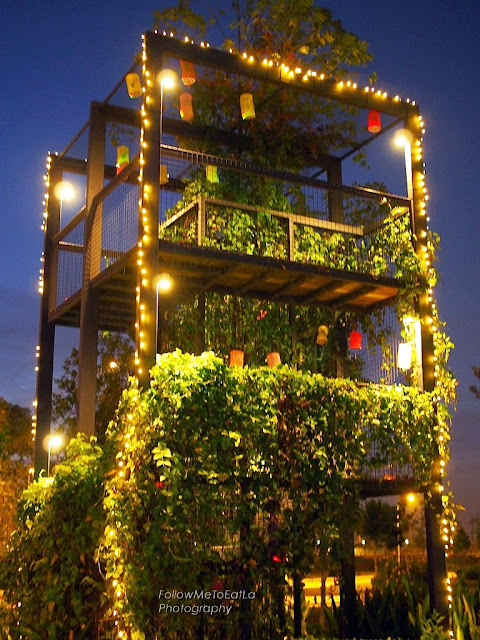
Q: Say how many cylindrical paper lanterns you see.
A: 13